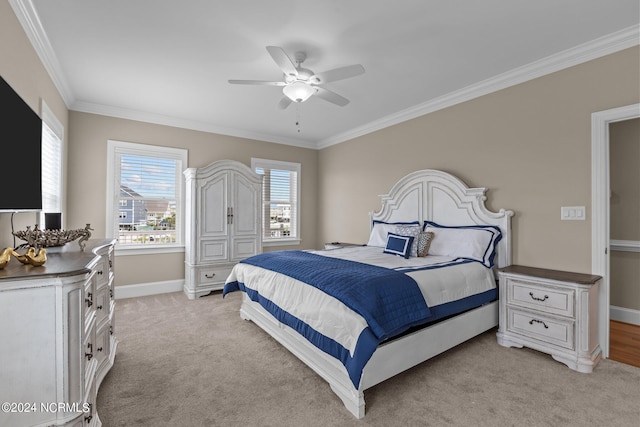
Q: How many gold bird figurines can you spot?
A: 3